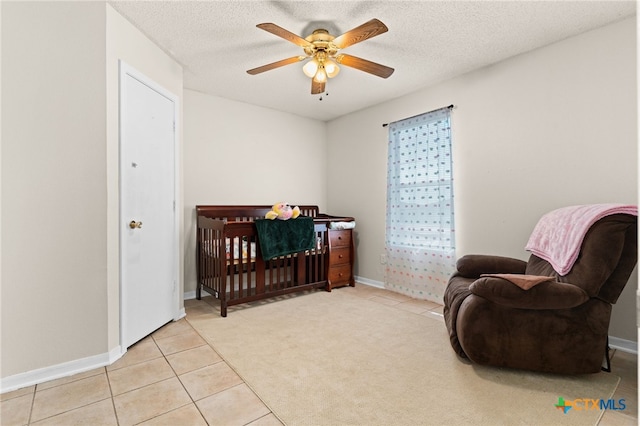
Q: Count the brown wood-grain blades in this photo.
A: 5